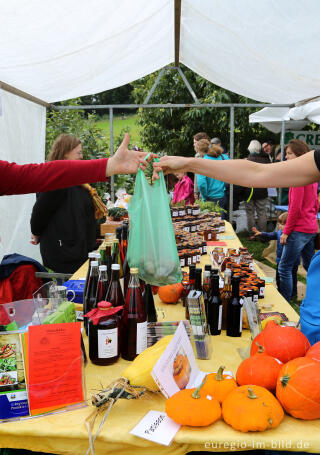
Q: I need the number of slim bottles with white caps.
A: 5